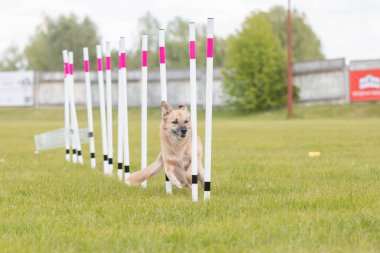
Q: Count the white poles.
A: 12